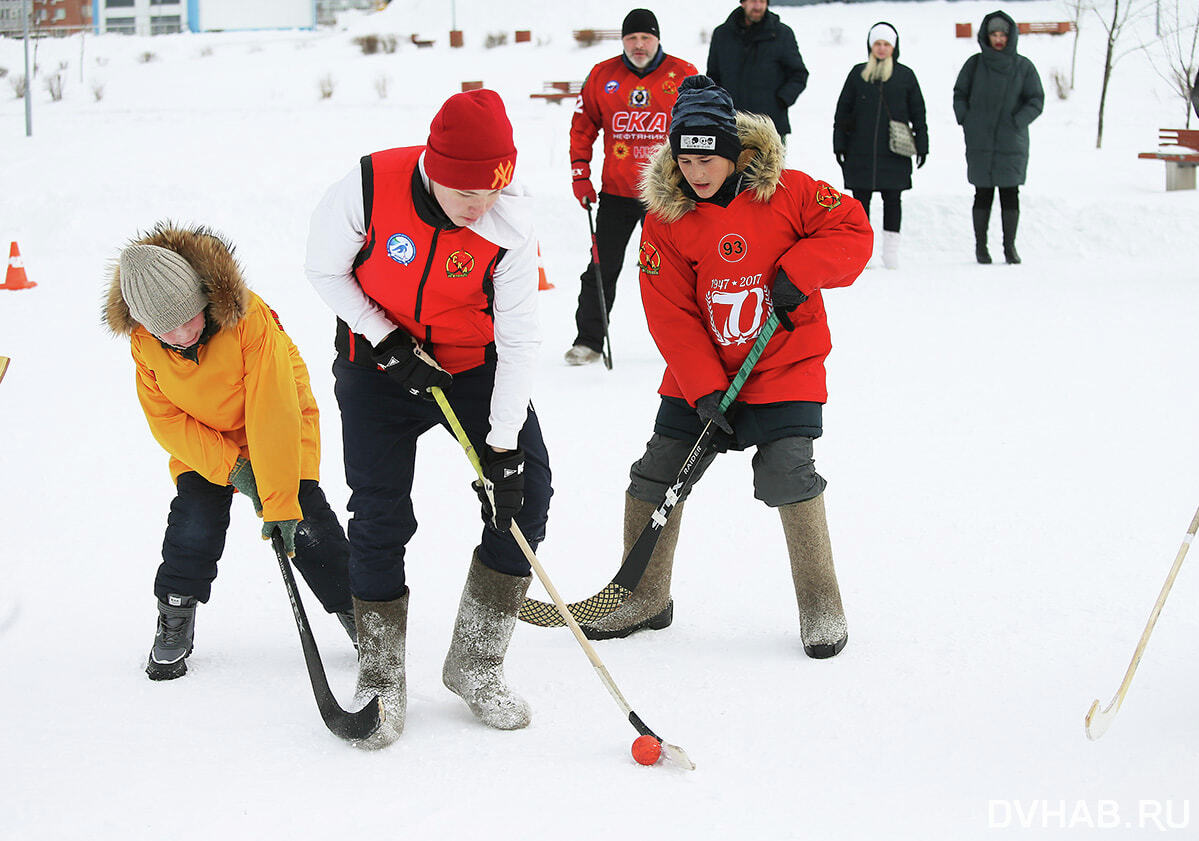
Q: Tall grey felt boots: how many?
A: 4